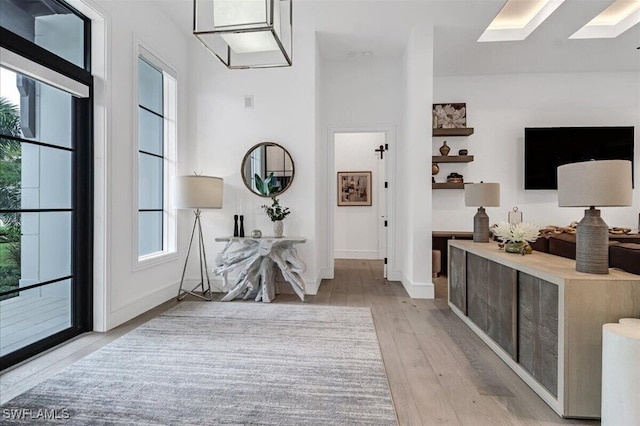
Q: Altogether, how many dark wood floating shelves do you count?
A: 3